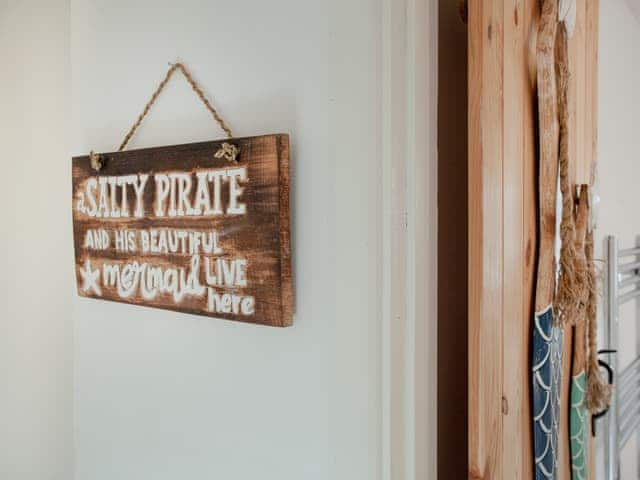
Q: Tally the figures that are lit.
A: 0